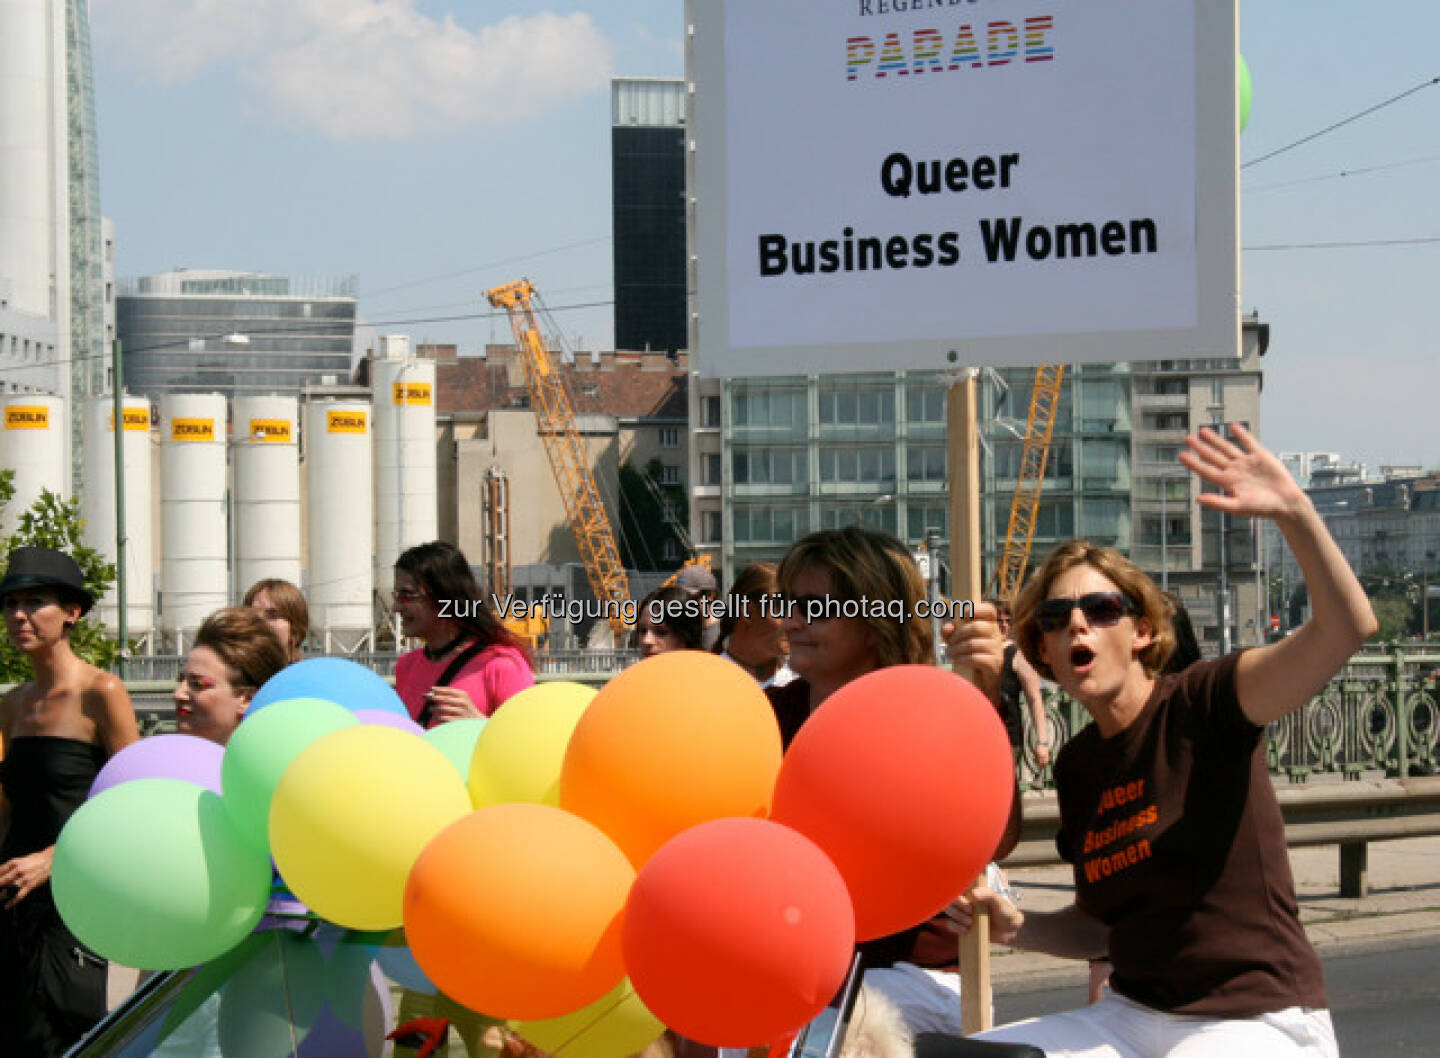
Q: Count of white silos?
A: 6